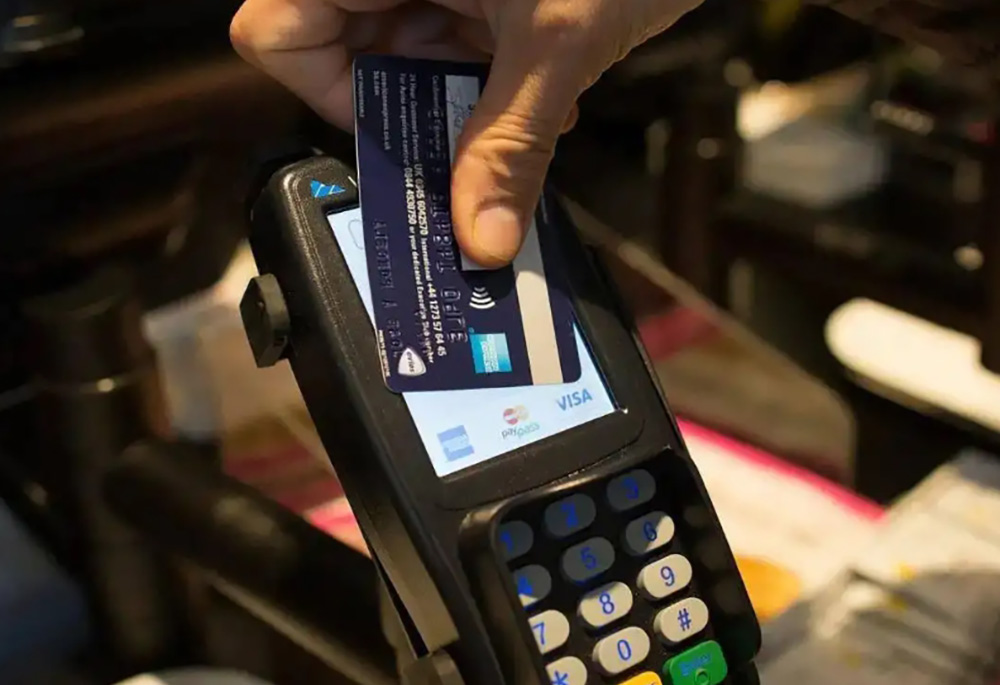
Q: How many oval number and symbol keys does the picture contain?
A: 12